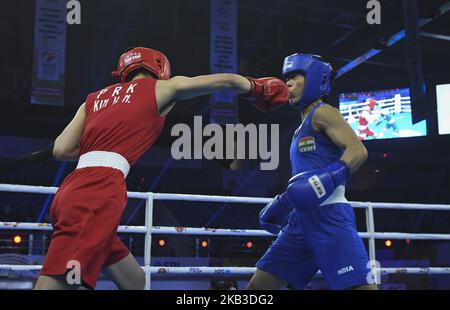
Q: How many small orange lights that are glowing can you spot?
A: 5